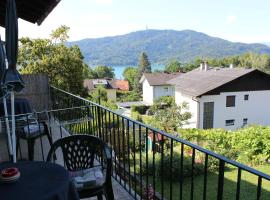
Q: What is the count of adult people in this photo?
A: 0